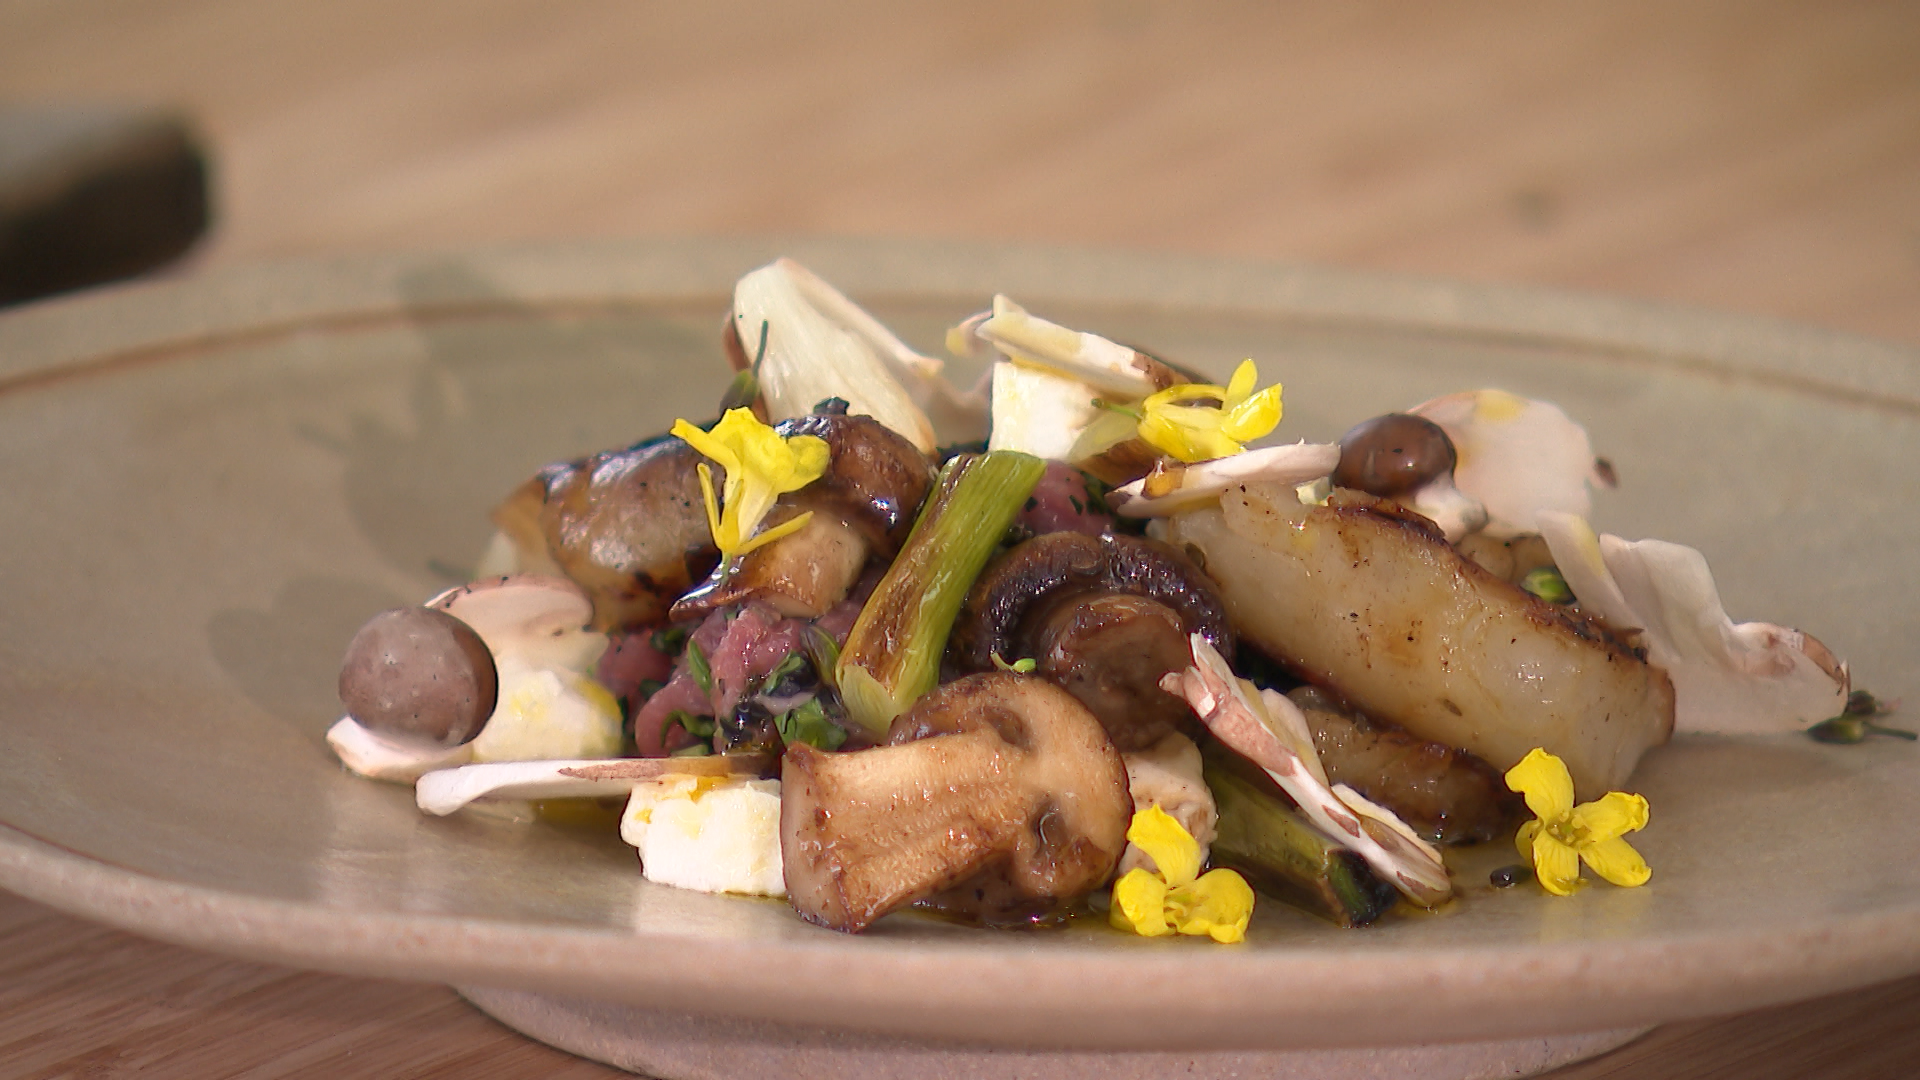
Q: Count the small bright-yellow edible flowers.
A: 4